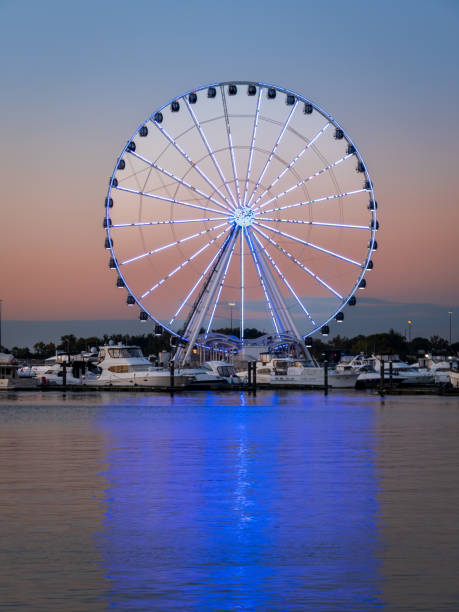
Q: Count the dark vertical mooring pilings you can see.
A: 7